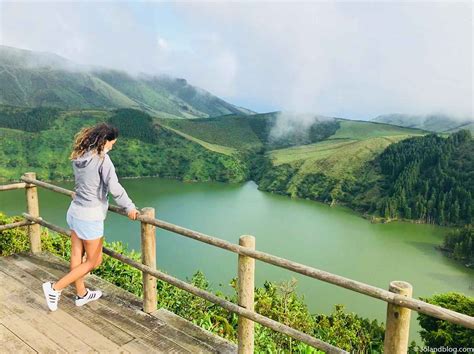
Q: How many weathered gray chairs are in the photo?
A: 0